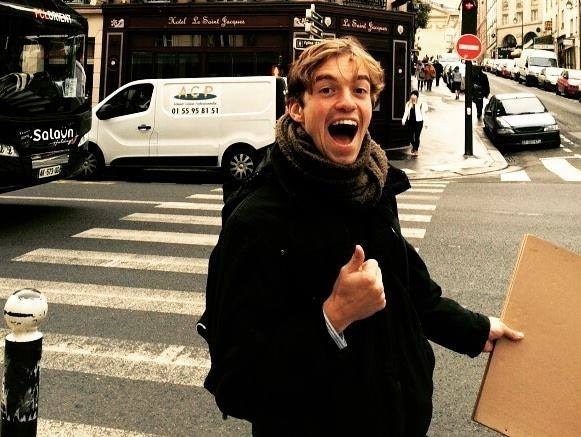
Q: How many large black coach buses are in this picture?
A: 1